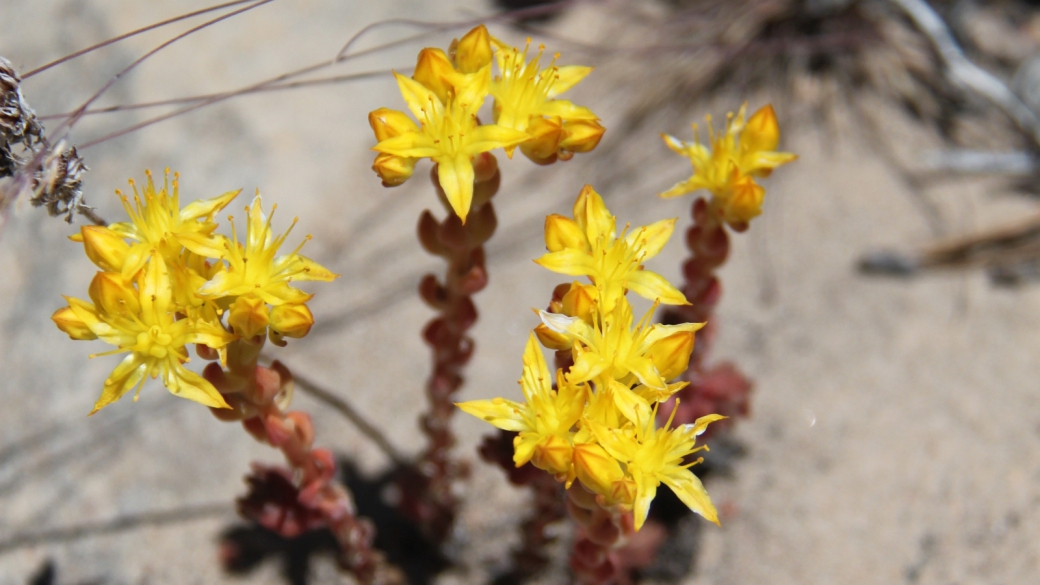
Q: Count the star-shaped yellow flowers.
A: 10